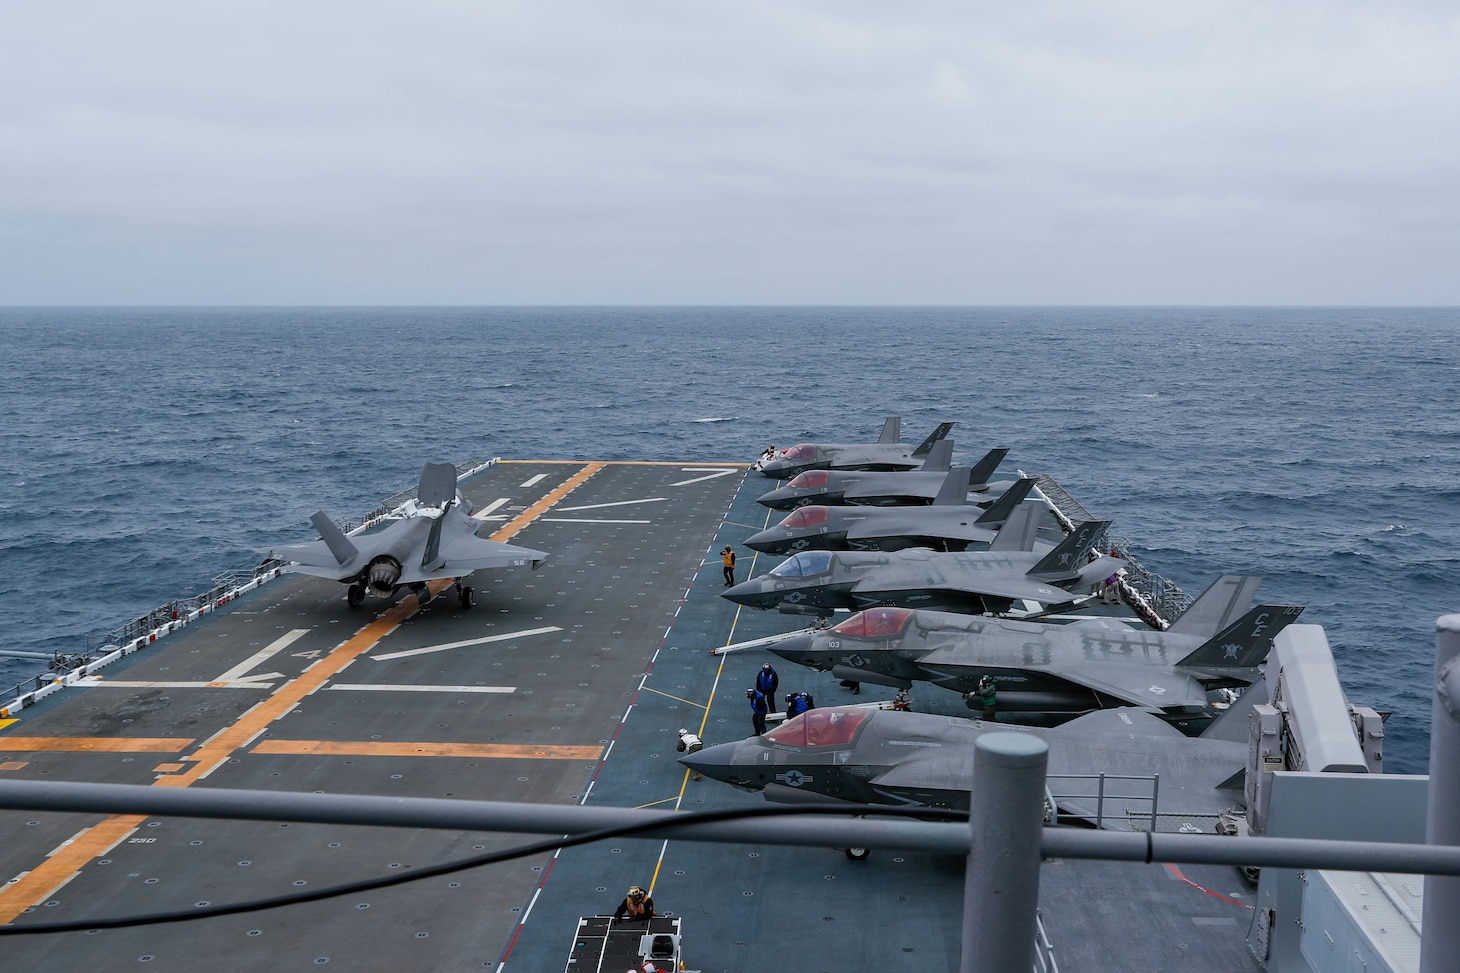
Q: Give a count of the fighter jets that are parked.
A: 6